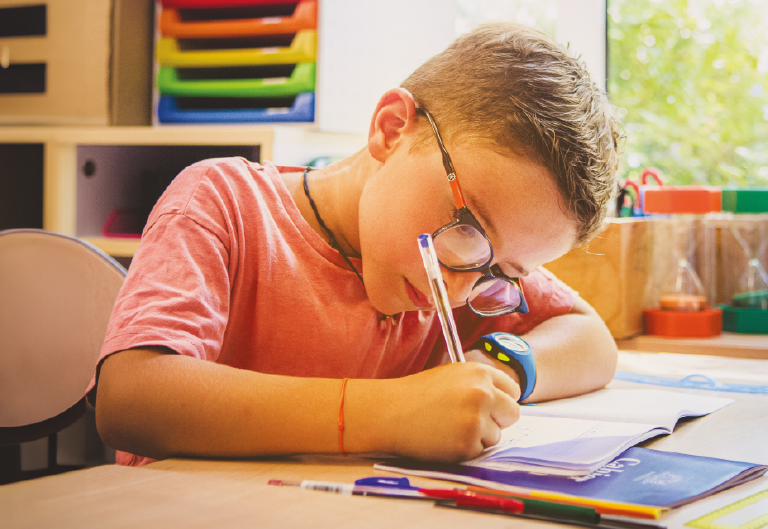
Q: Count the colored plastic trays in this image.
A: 5